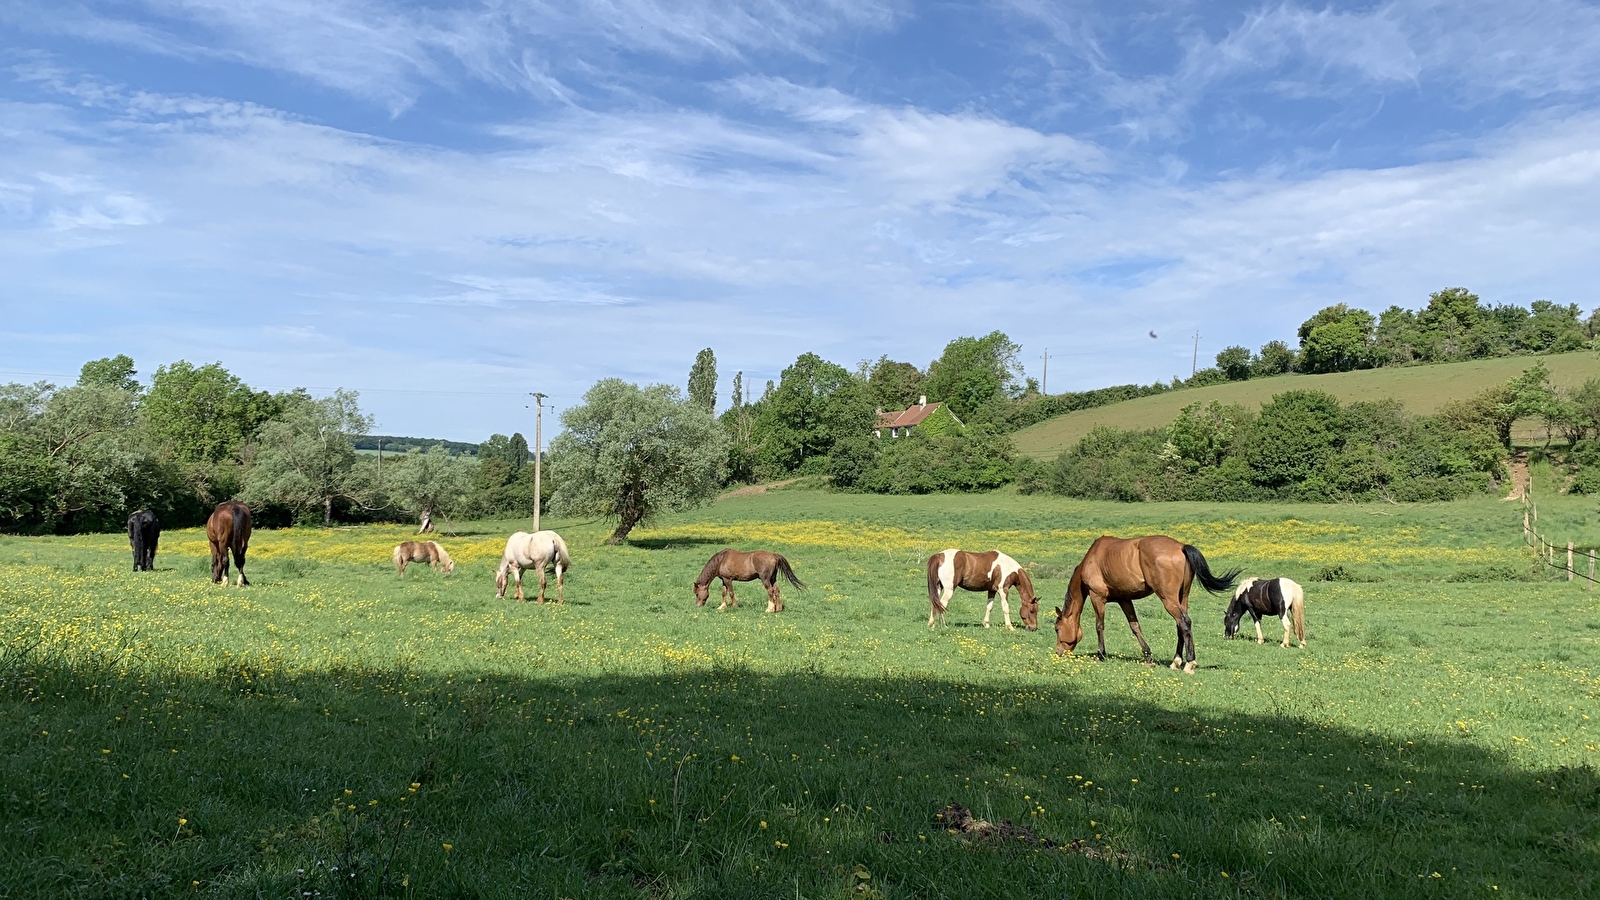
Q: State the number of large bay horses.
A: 2